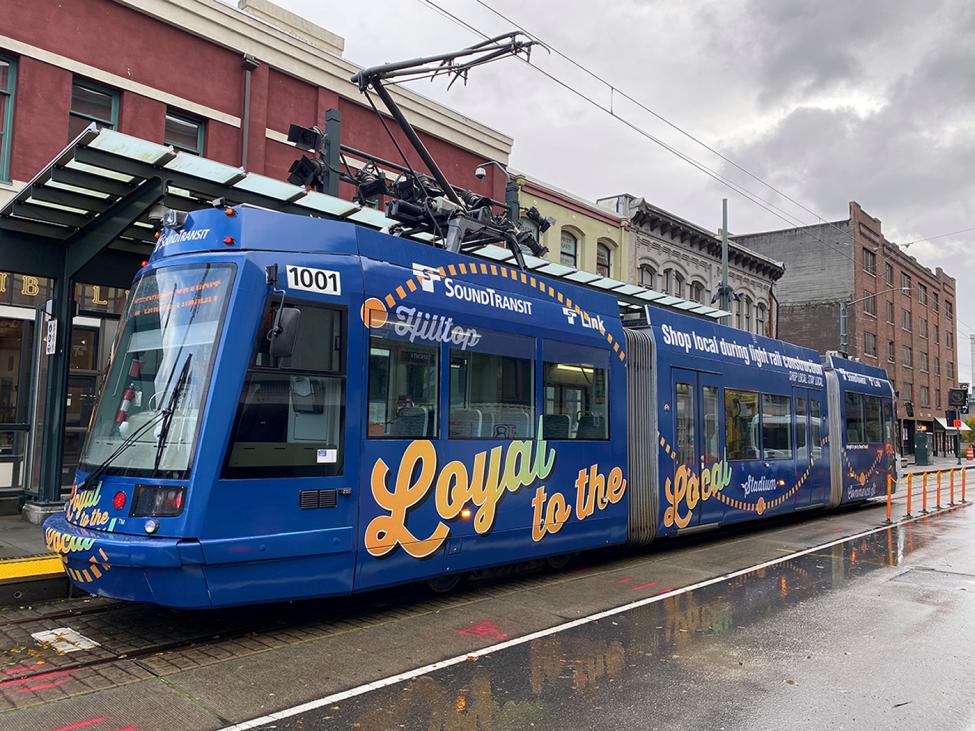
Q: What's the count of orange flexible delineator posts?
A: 6